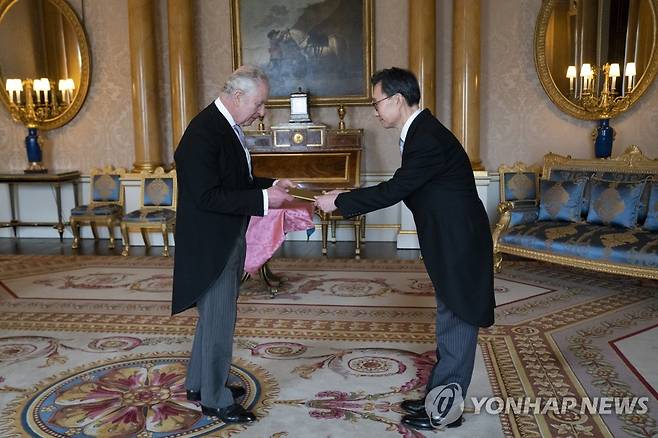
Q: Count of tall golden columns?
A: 4